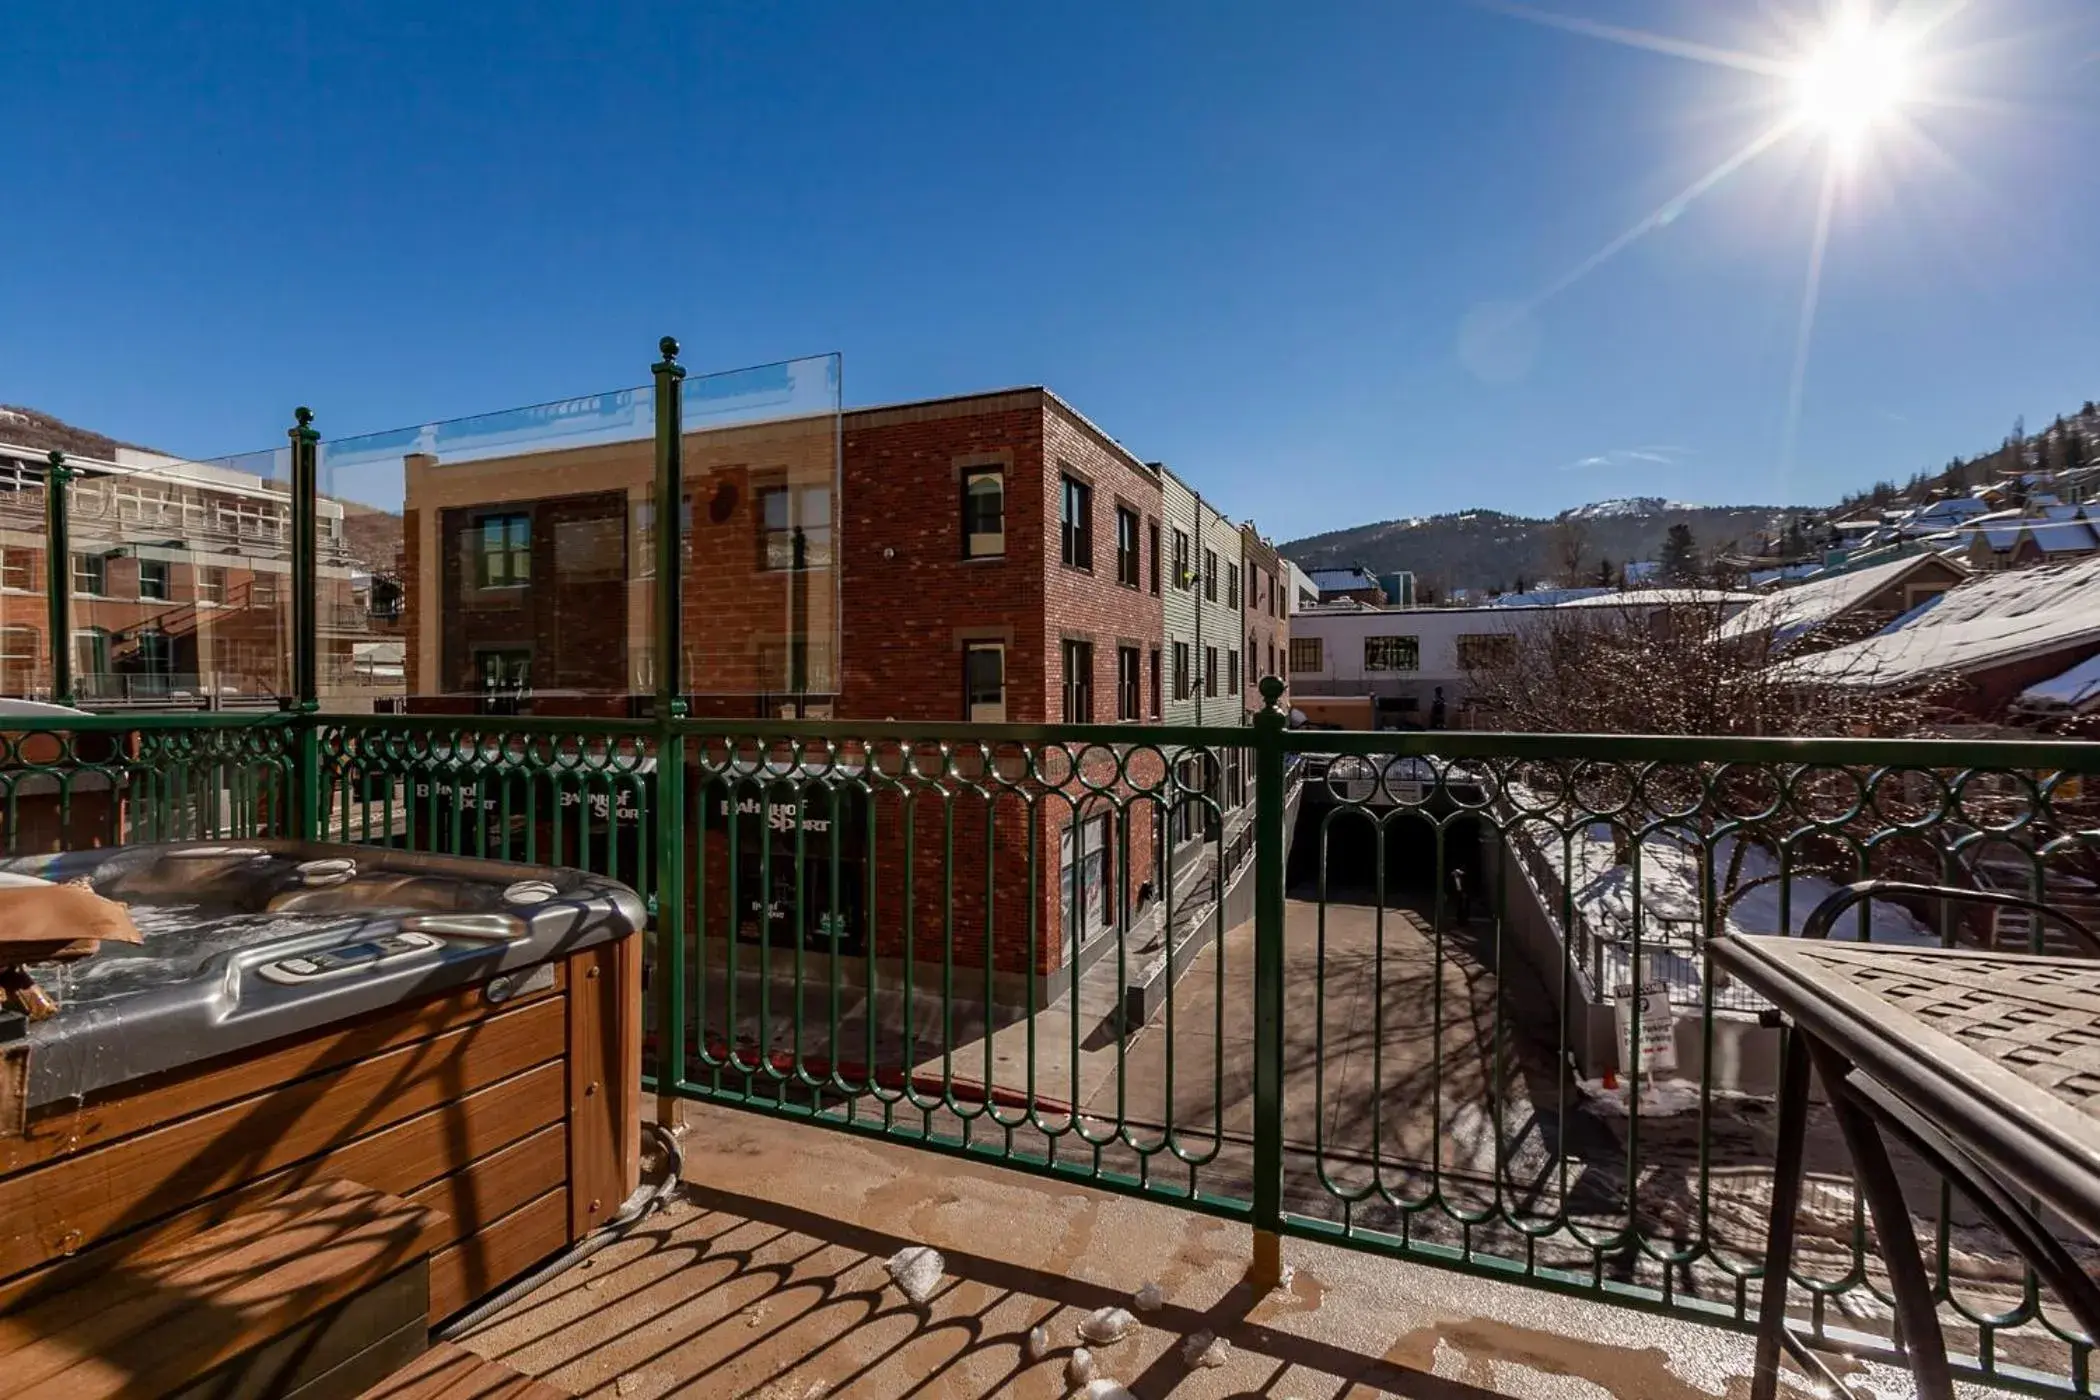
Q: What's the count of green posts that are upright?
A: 4